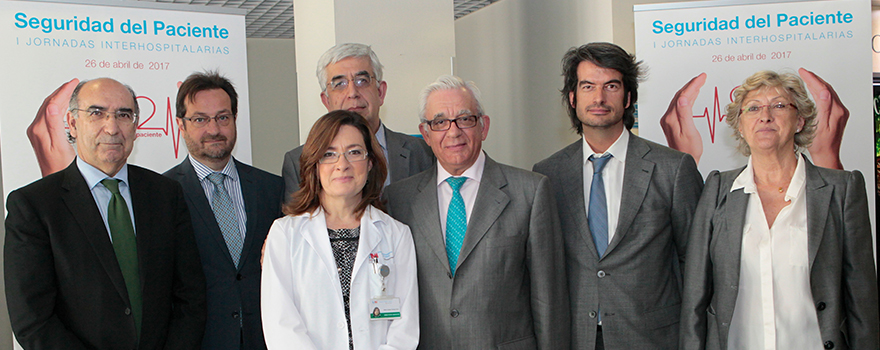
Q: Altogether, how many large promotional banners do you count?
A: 2